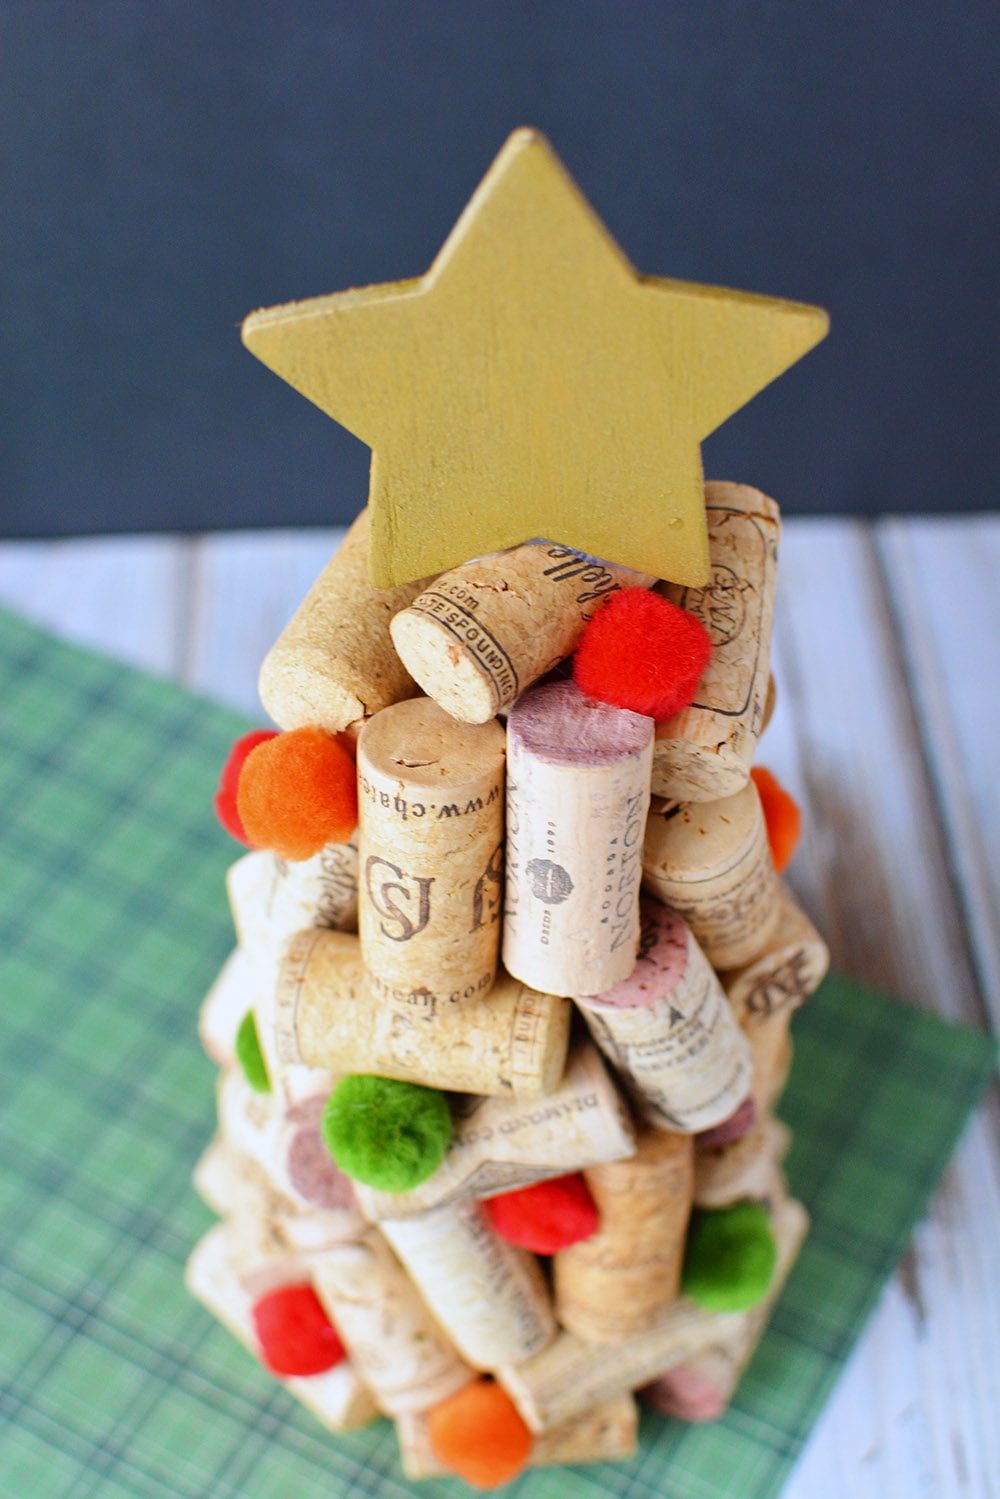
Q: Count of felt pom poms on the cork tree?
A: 10